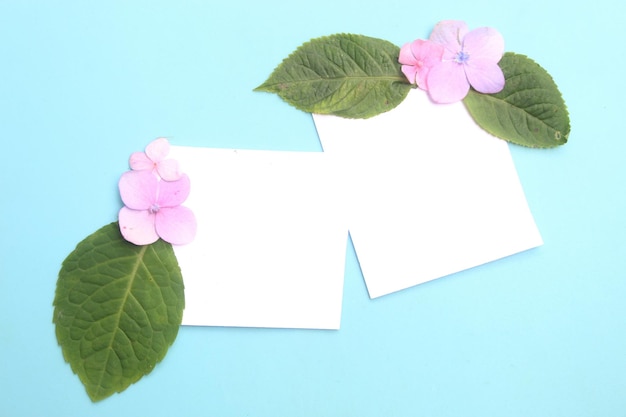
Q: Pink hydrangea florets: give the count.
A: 4